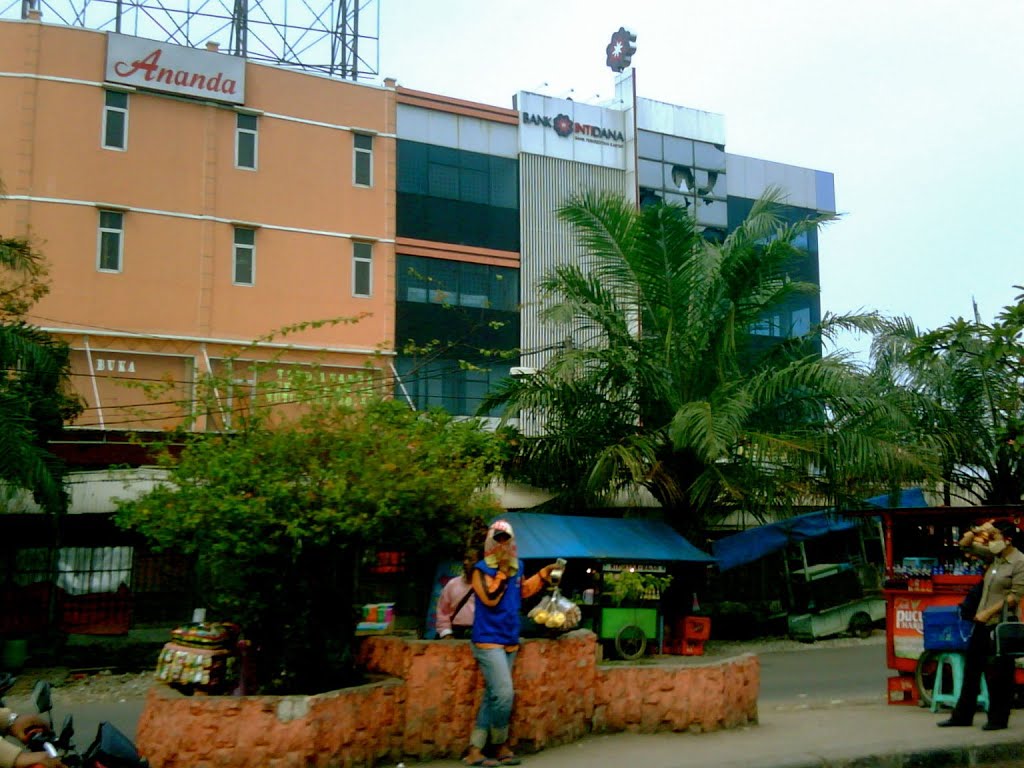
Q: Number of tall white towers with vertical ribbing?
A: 1